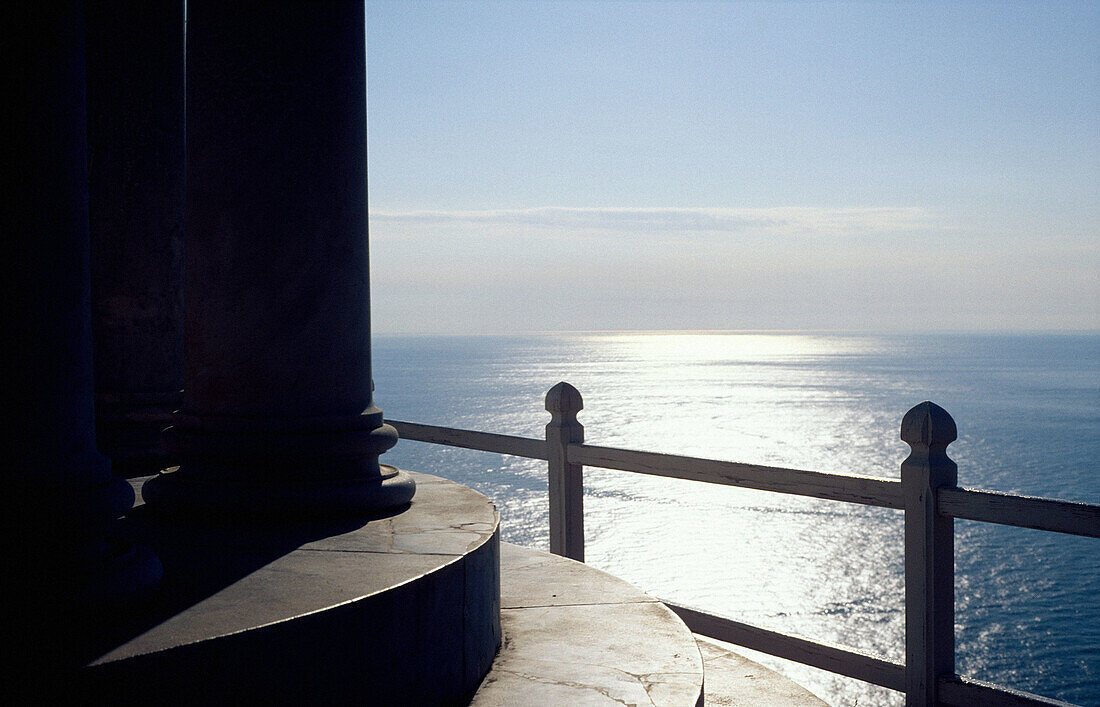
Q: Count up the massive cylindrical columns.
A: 3